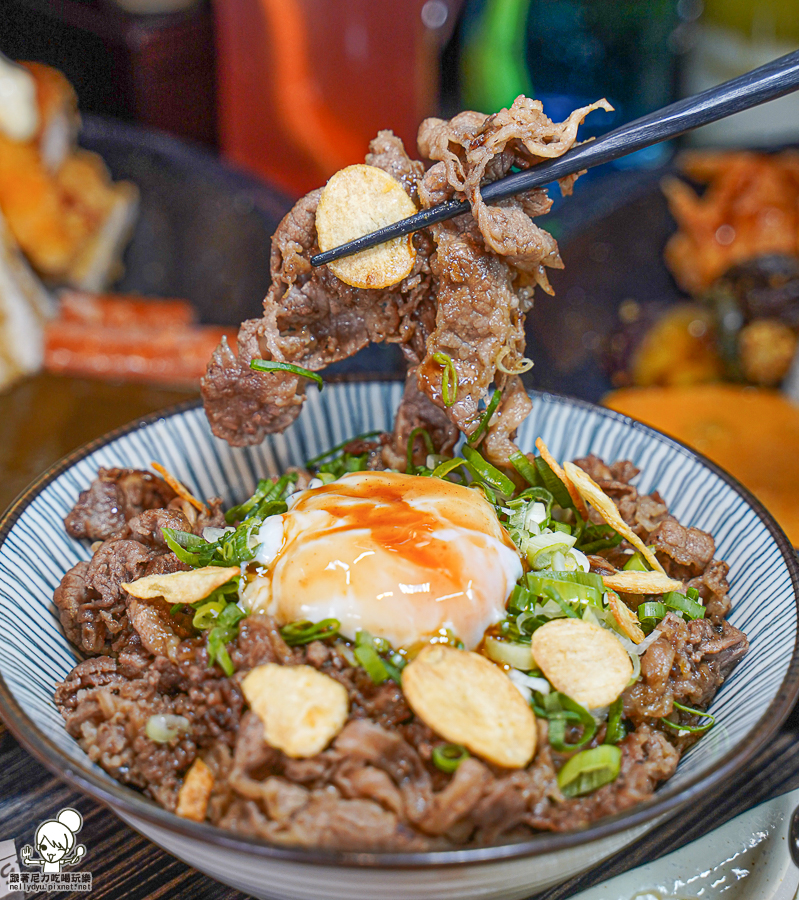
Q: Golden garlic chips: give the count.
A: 11